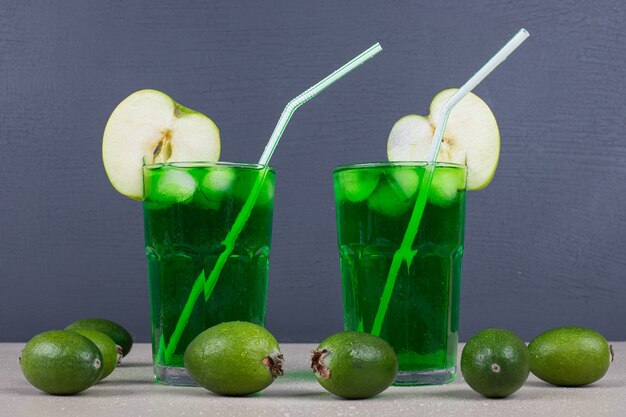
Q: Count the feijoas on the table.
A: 7